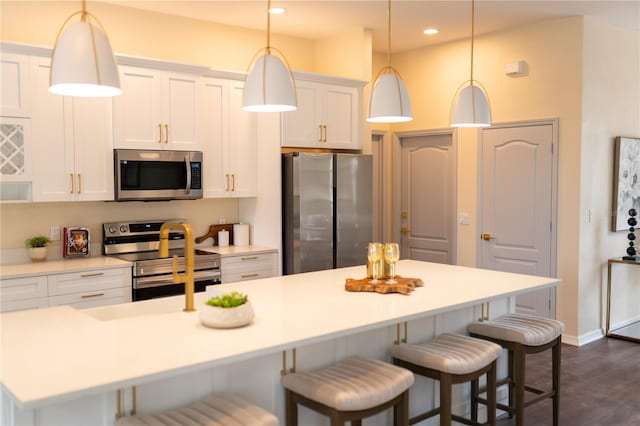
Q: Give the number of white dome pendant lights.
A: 4